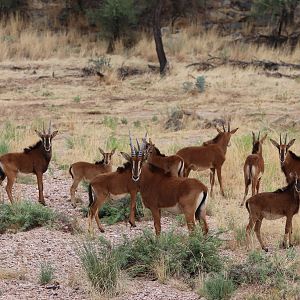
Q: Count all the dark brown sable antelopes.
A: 9